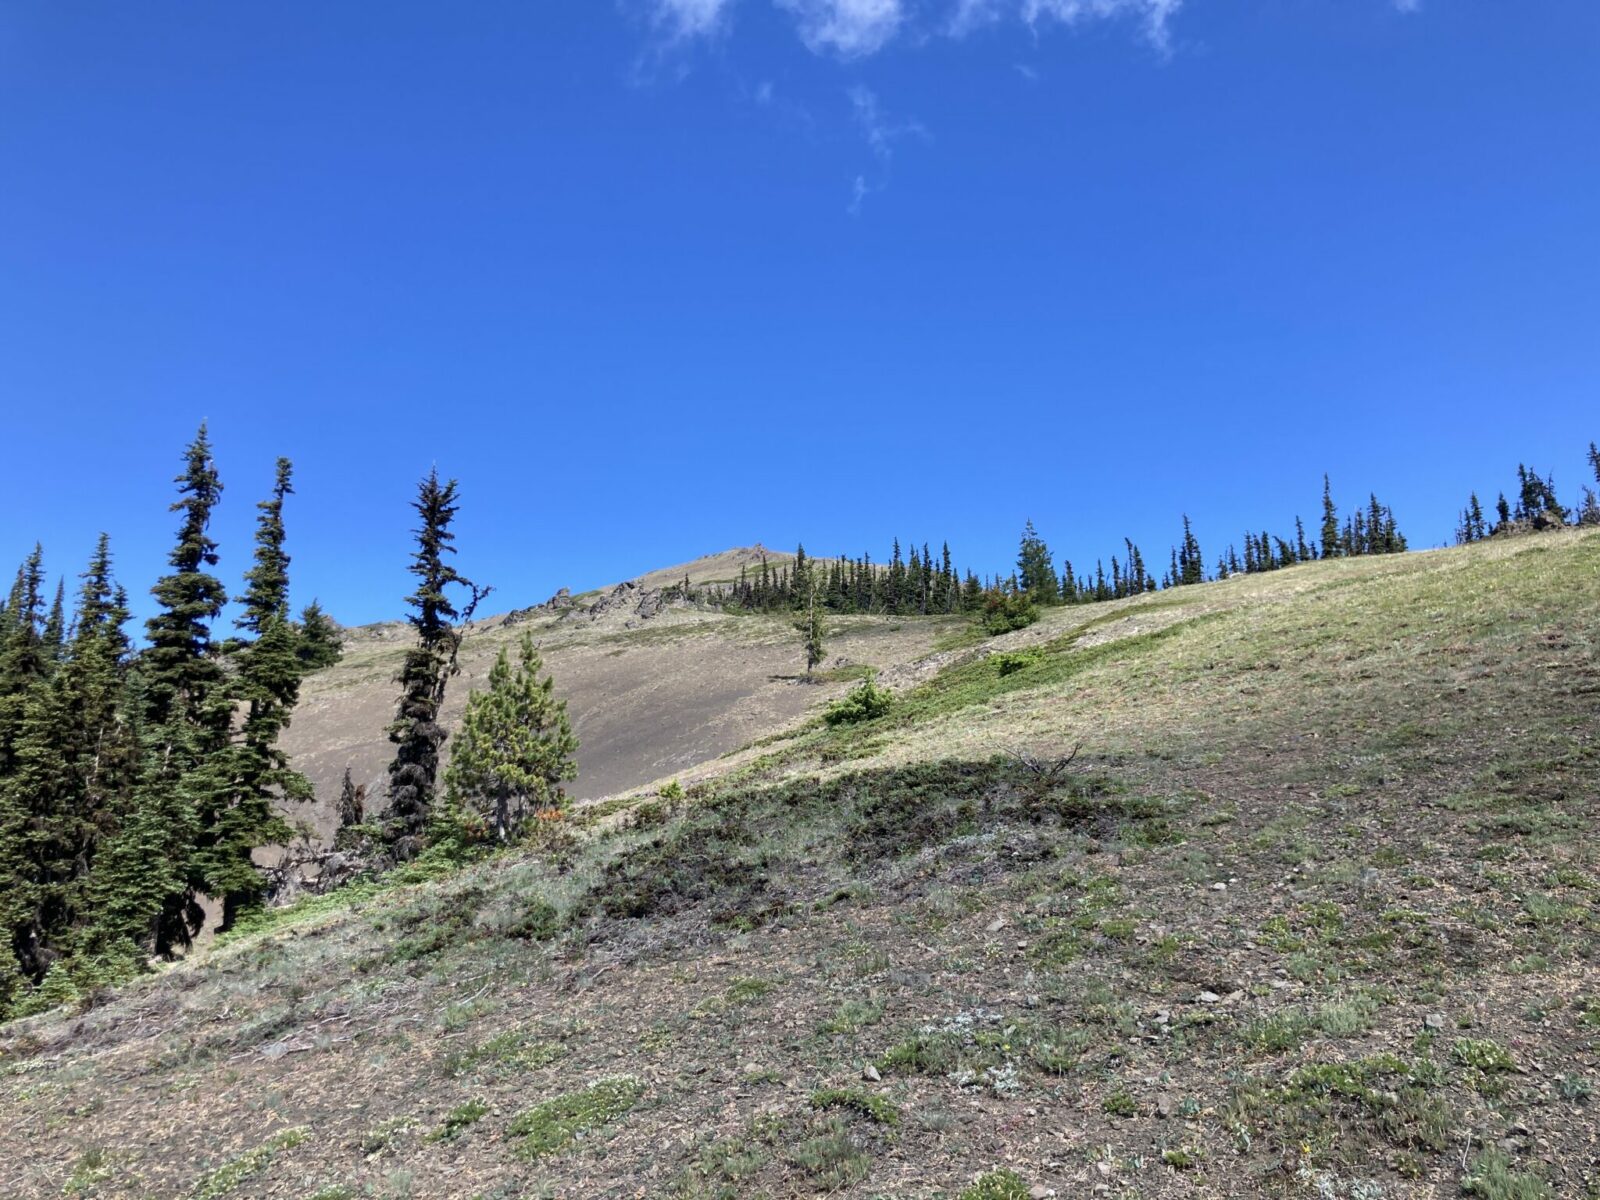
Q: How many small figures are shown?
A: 0